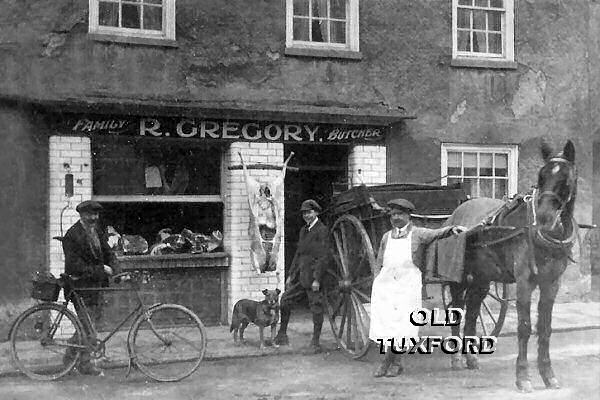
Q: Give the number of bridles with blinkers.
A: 1